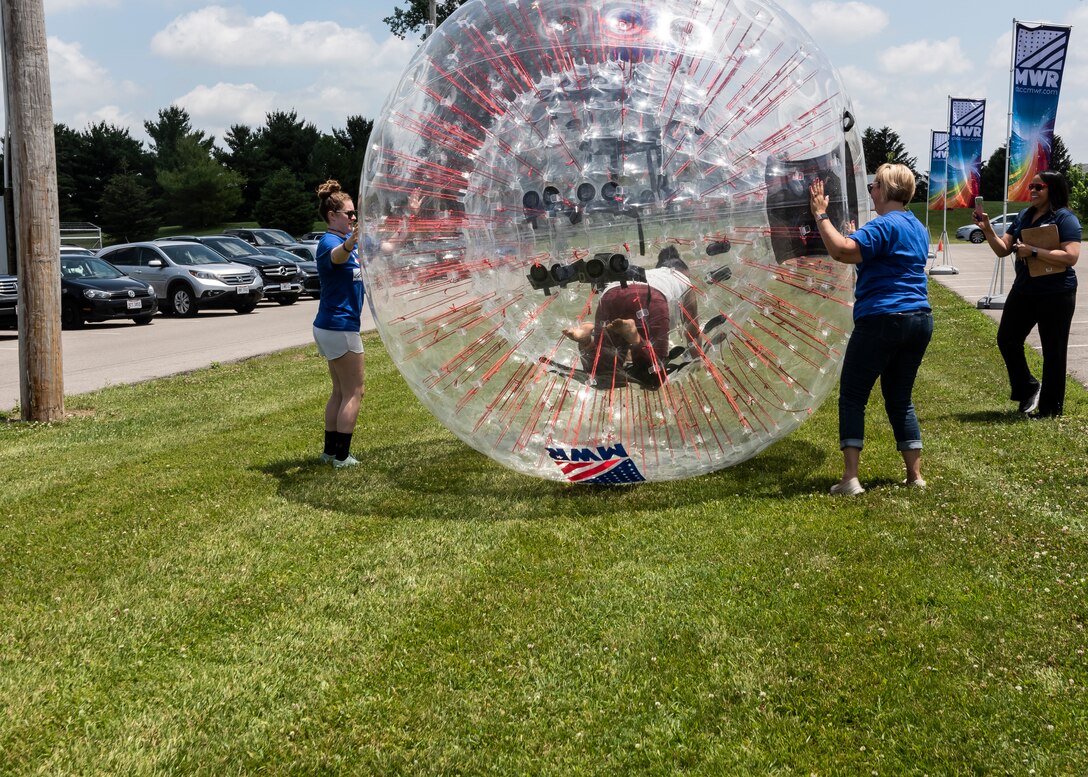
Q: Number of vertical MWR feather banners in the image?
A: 3